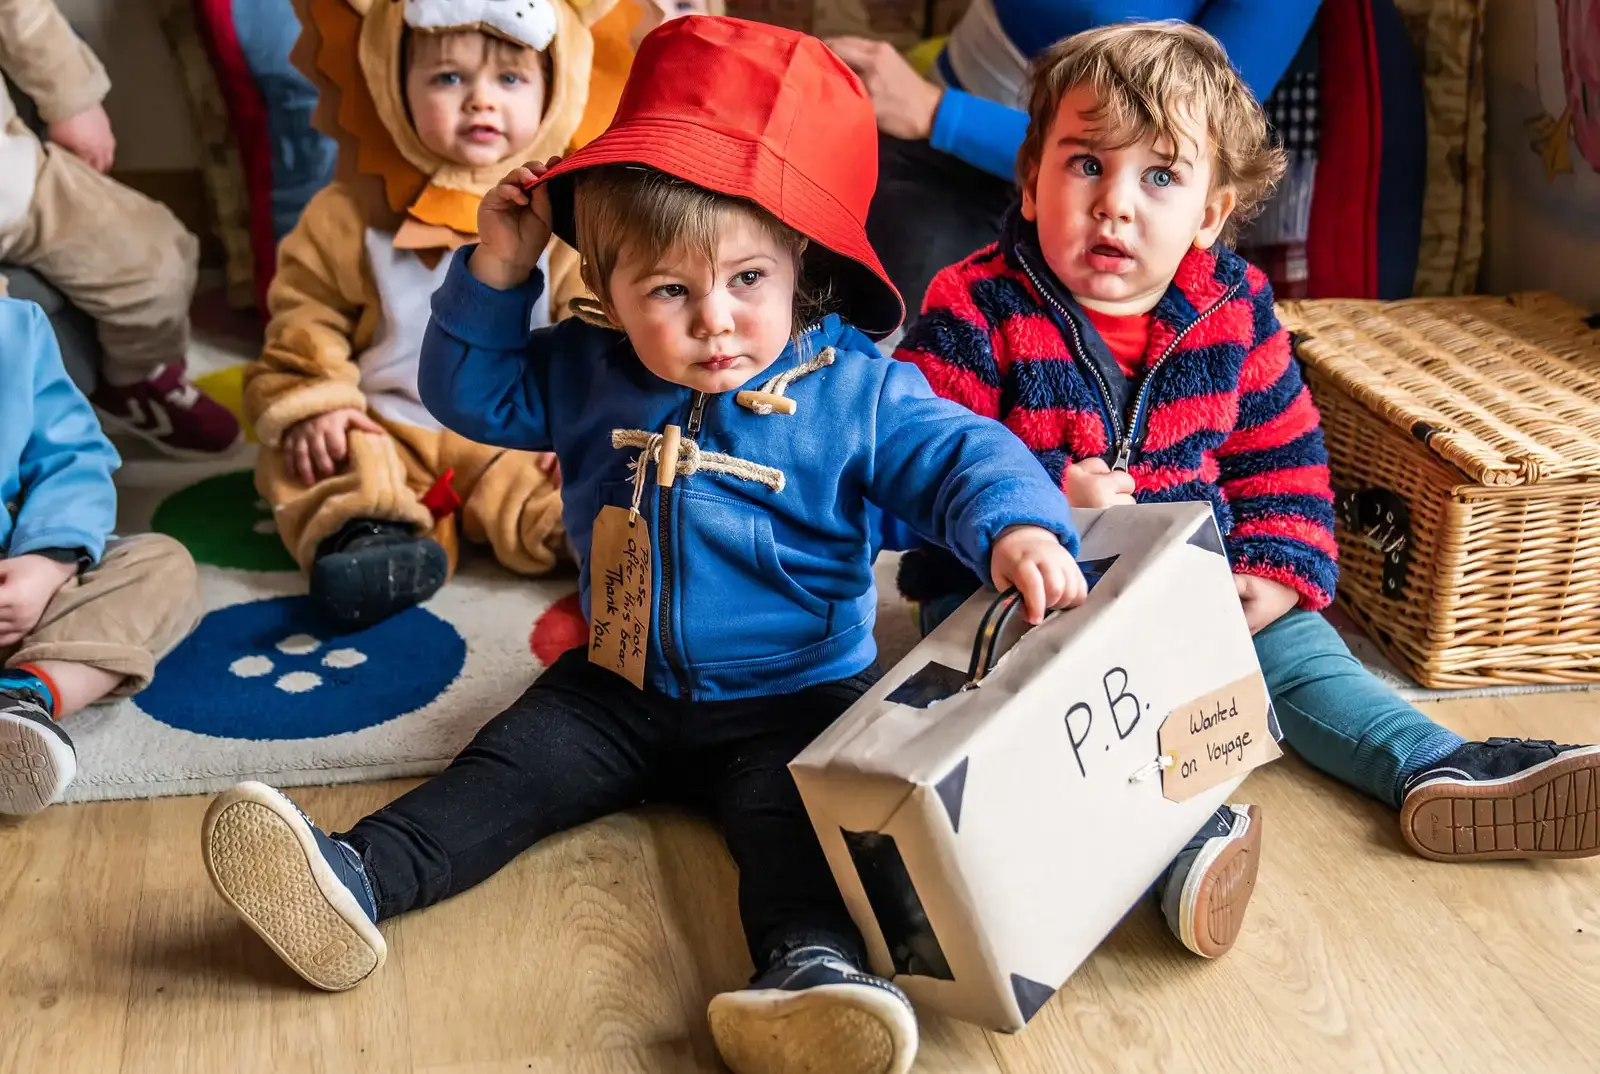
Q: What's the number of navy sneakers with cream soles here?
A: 2